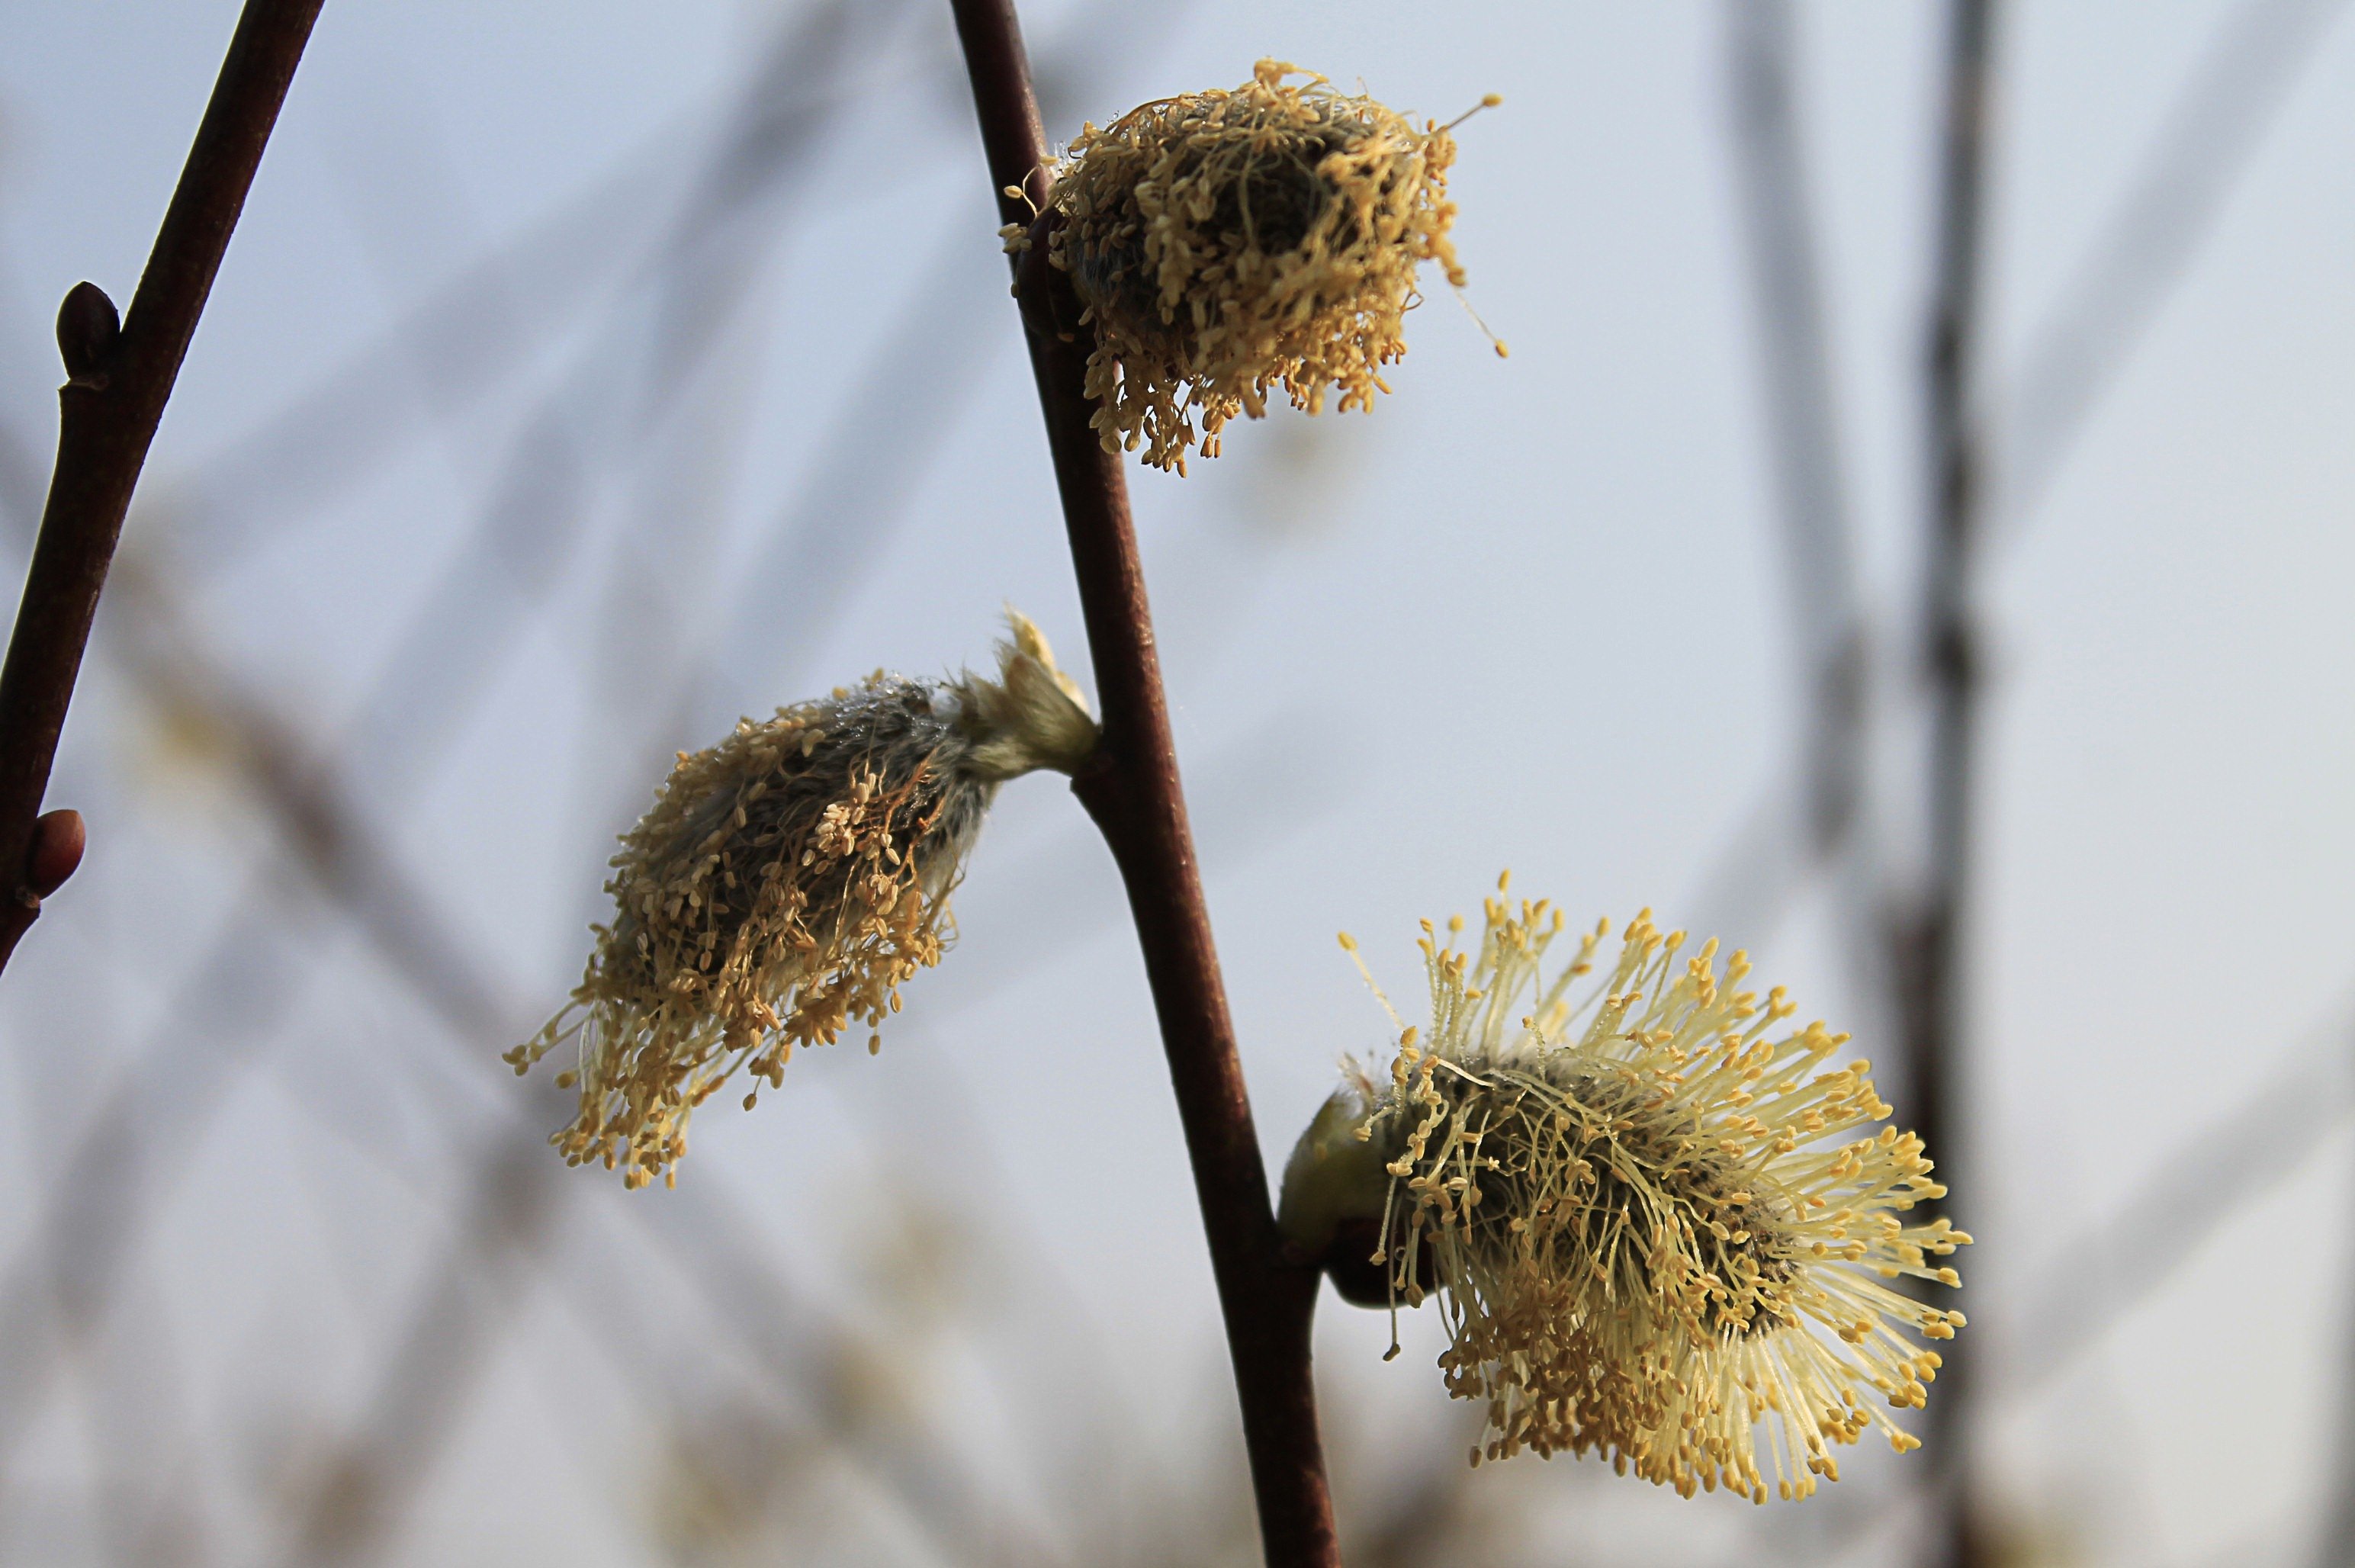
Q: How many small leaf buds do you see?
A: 2